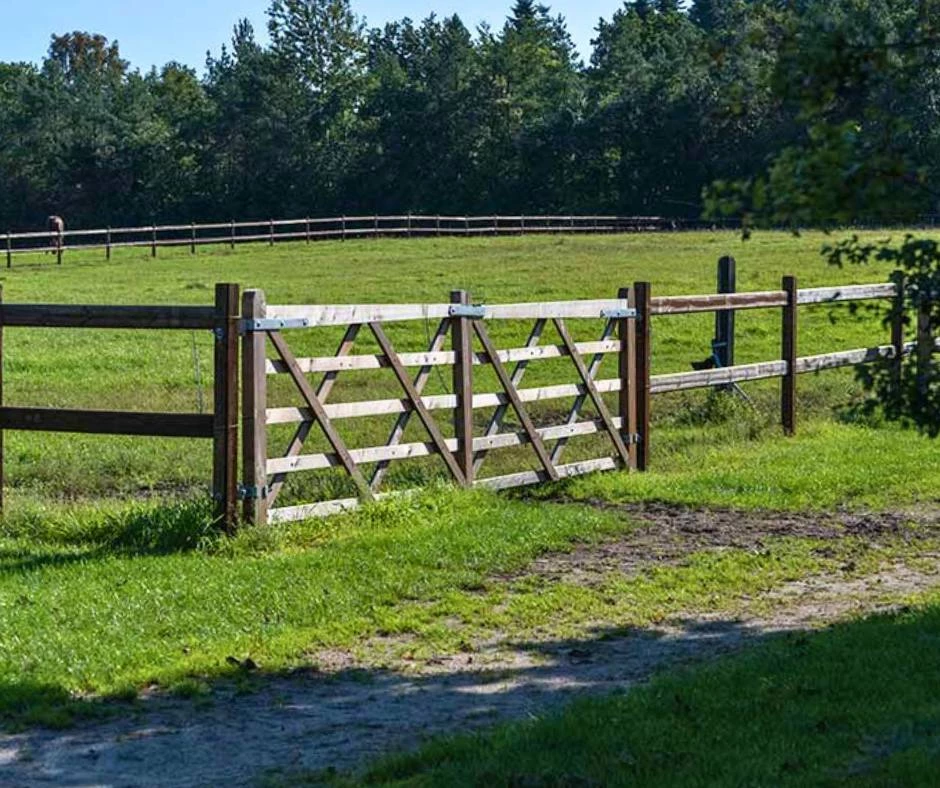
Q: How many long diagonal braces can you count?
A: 8